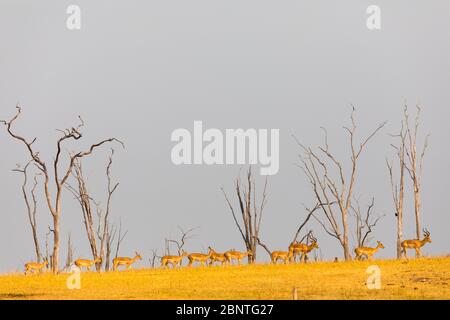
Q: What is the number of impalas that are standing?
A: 11